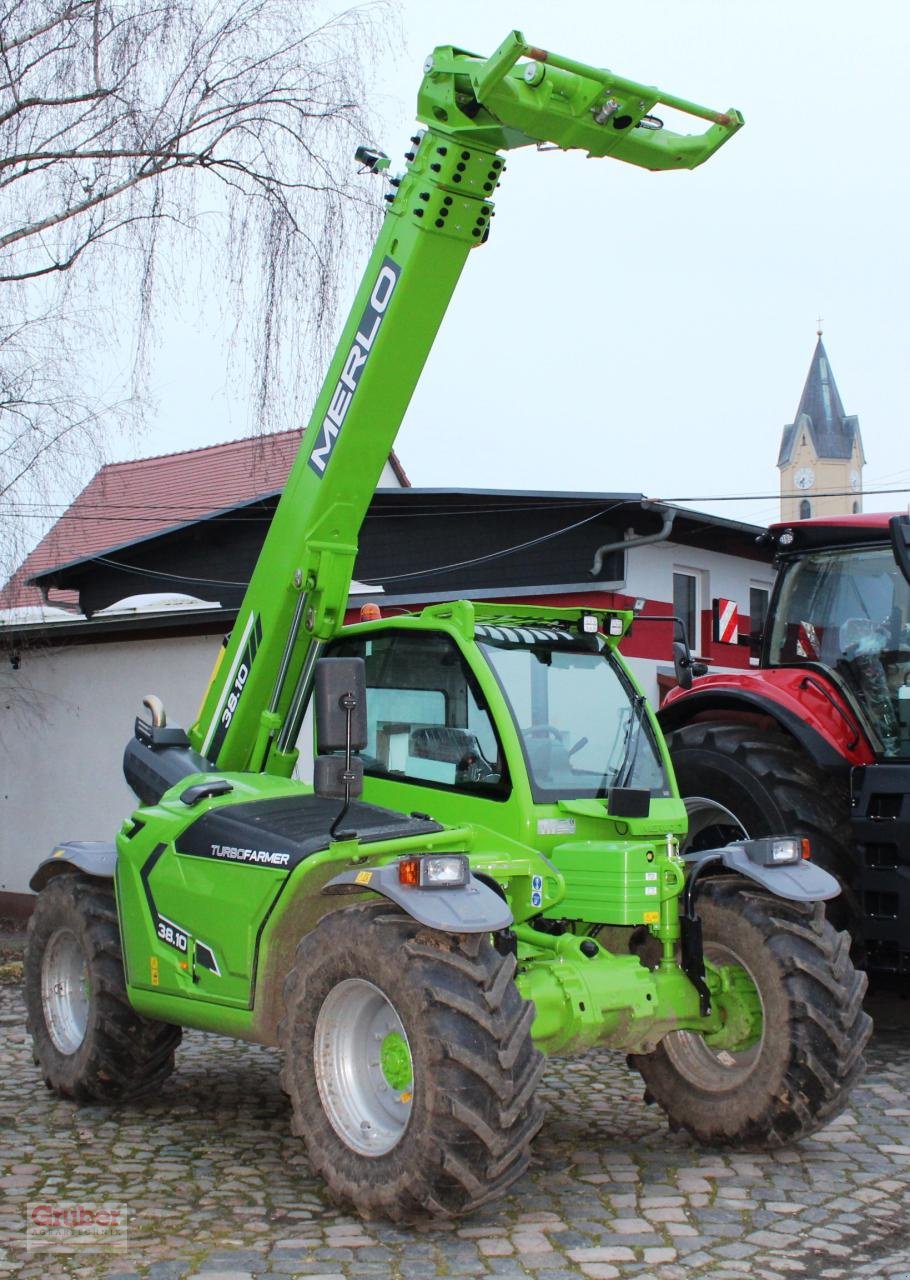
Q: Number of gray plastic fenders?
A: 3